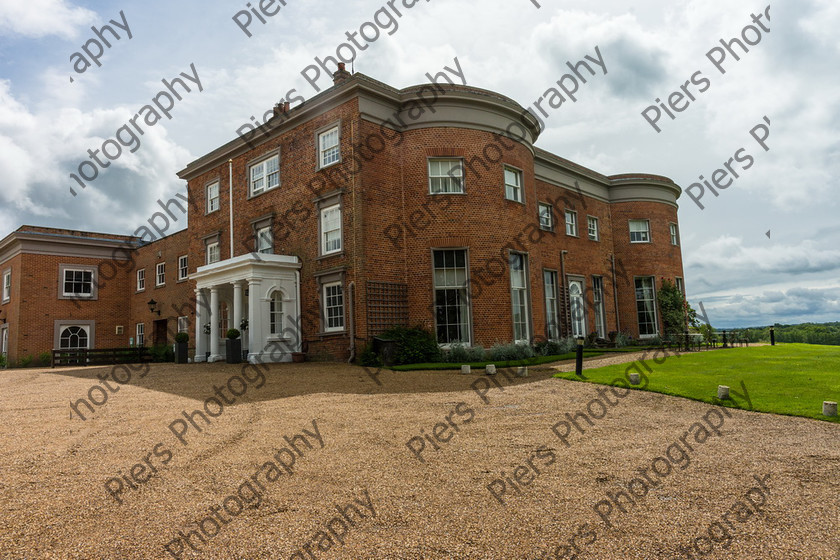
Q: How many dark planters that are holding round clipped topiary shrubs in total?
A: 2